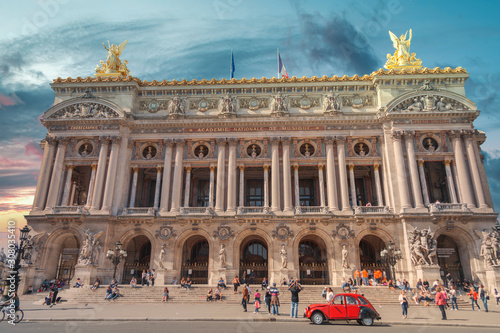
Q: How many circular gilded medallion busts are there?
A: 7